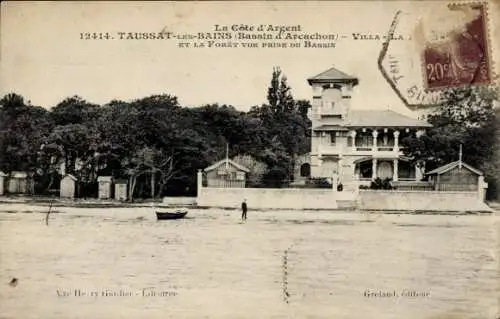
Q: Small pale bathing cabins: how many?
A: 5